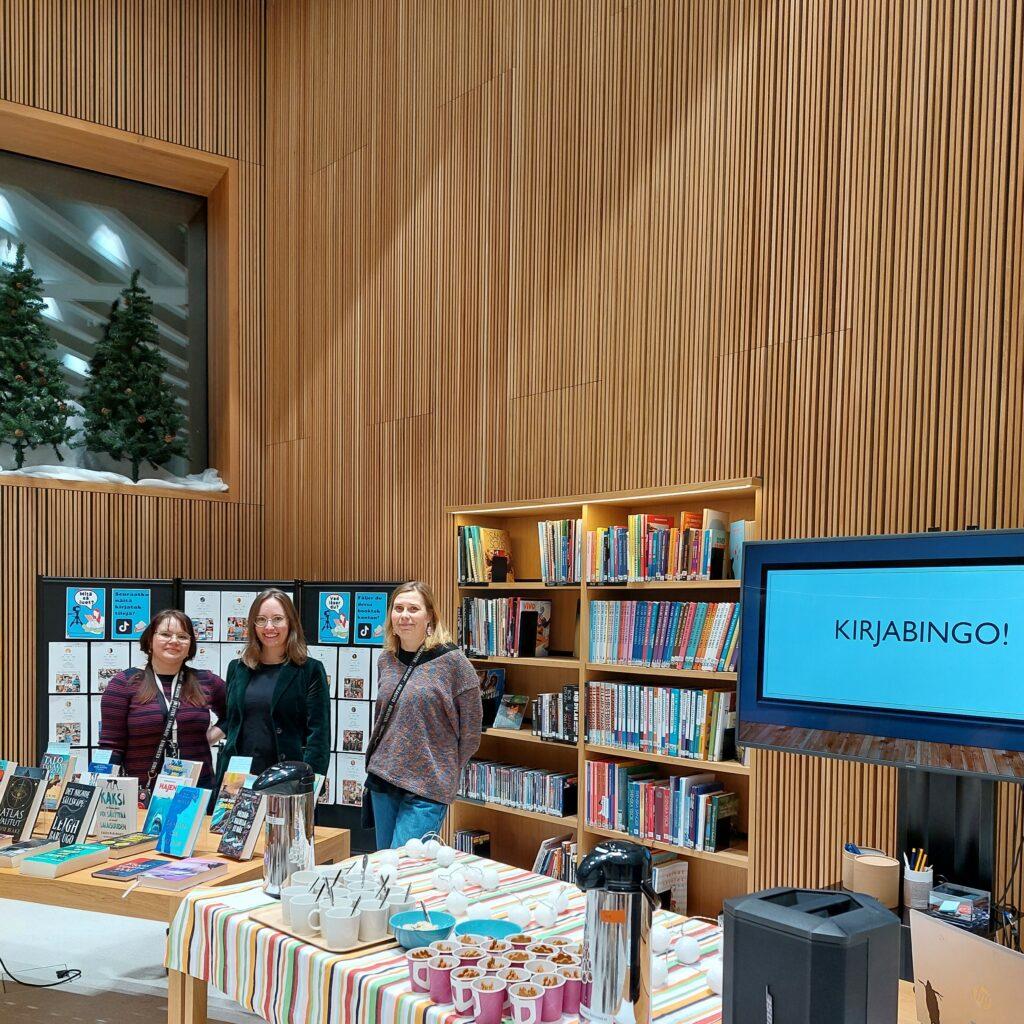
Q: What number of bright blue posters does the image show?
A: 4